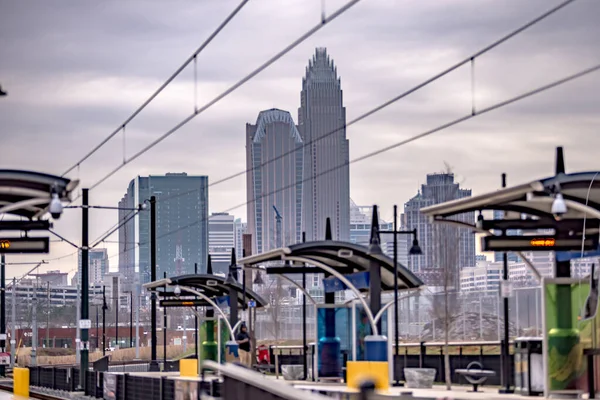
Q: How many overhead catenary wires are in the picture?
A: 4